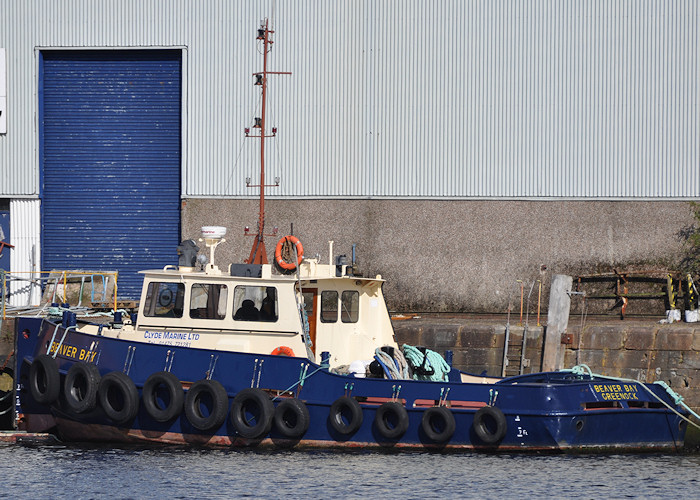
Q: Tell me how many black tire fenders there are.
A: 11